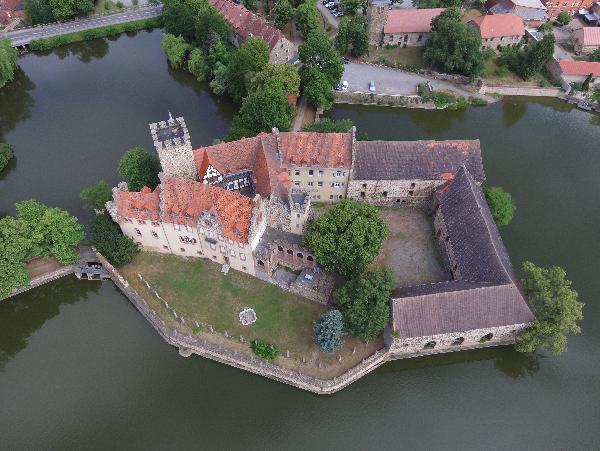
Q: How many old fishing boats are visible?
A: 0